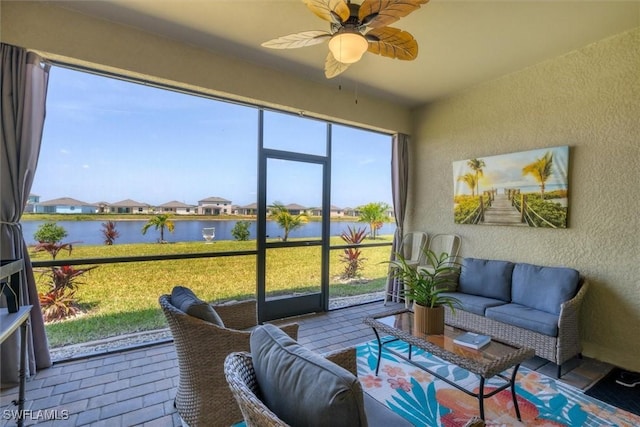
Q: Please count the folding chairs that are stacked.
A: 2